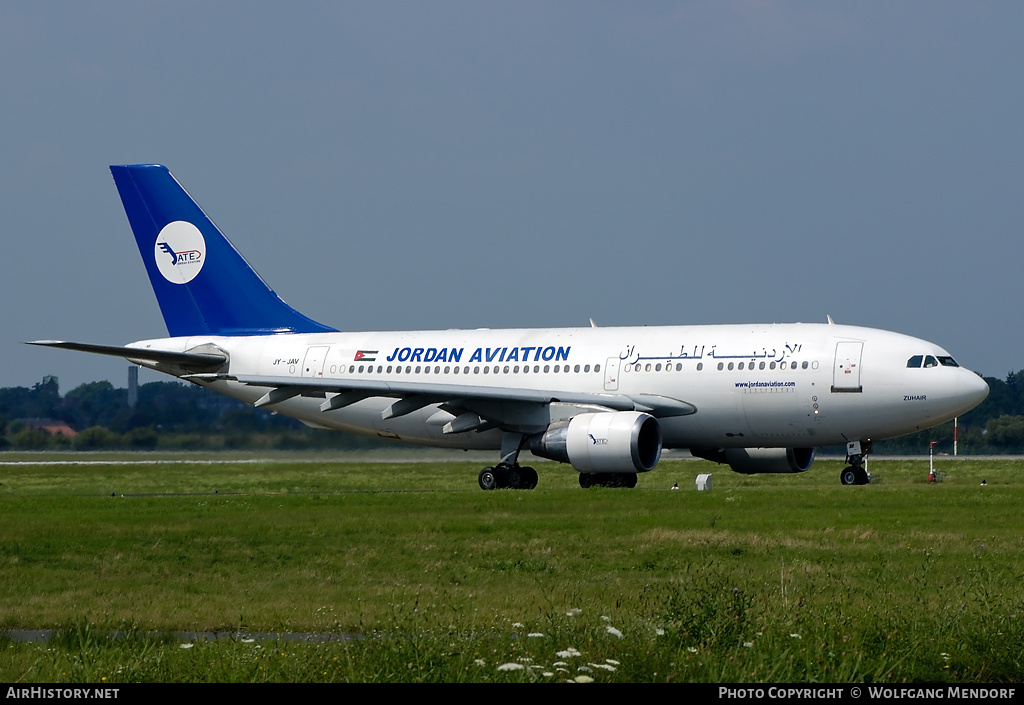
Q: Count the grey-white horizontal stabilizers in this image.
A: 1